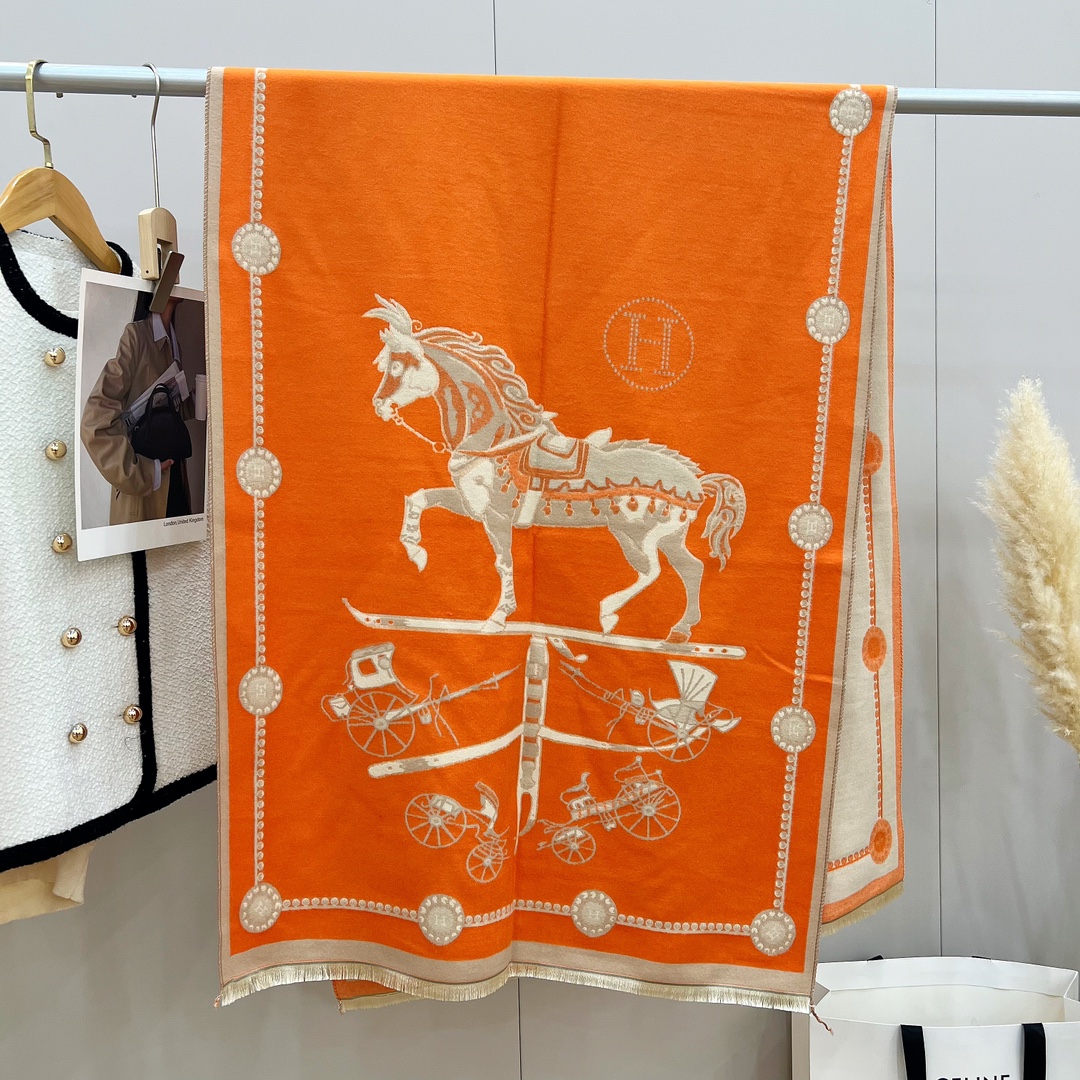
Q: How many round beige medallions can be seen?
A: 11